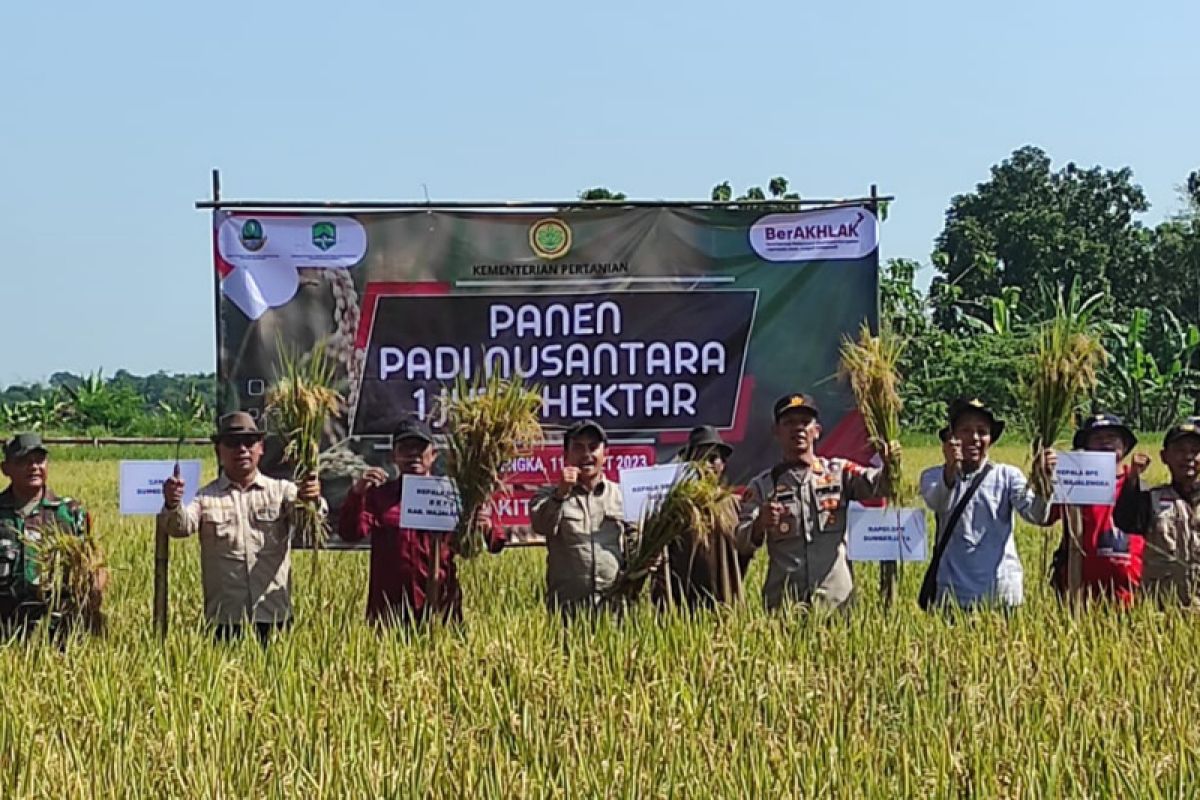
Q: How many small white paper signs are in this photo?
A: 5